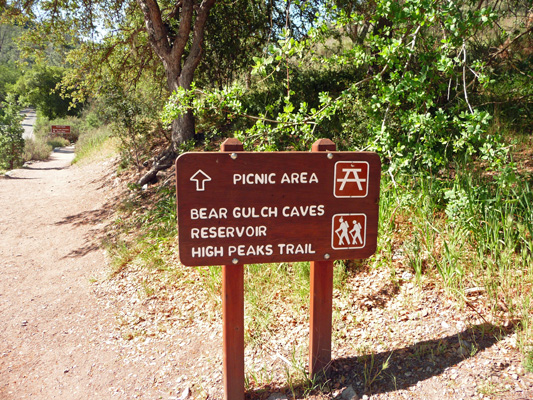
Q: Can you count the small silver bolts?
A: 4